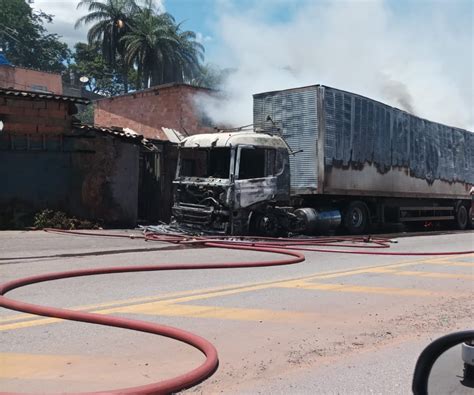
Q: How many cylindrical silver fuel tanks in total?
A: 1